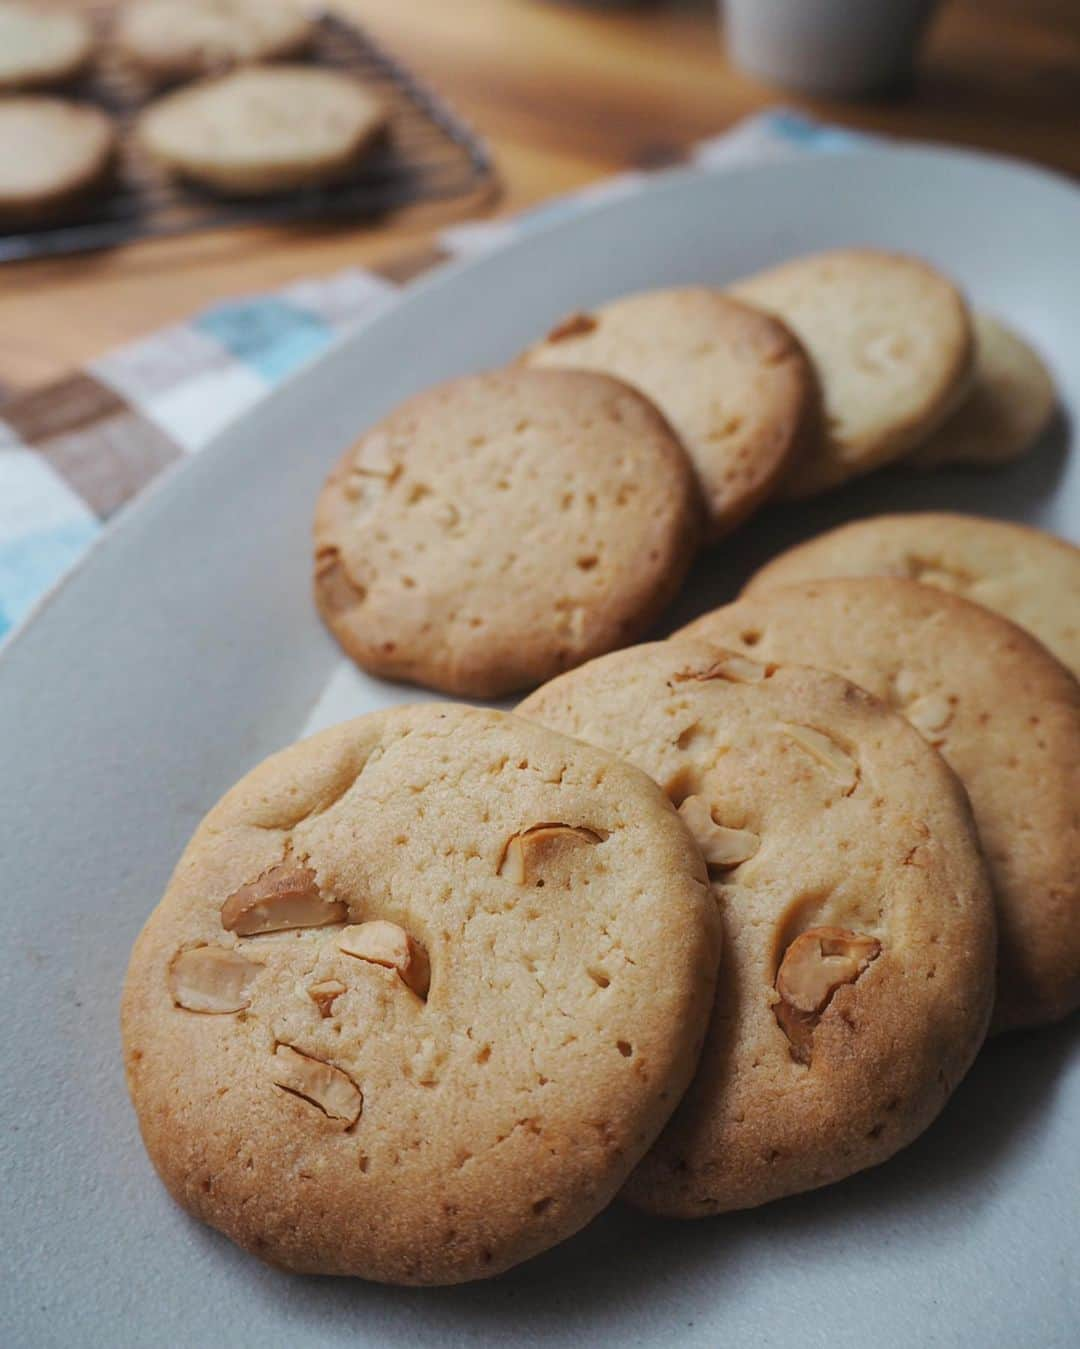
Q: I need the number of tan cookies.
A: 12